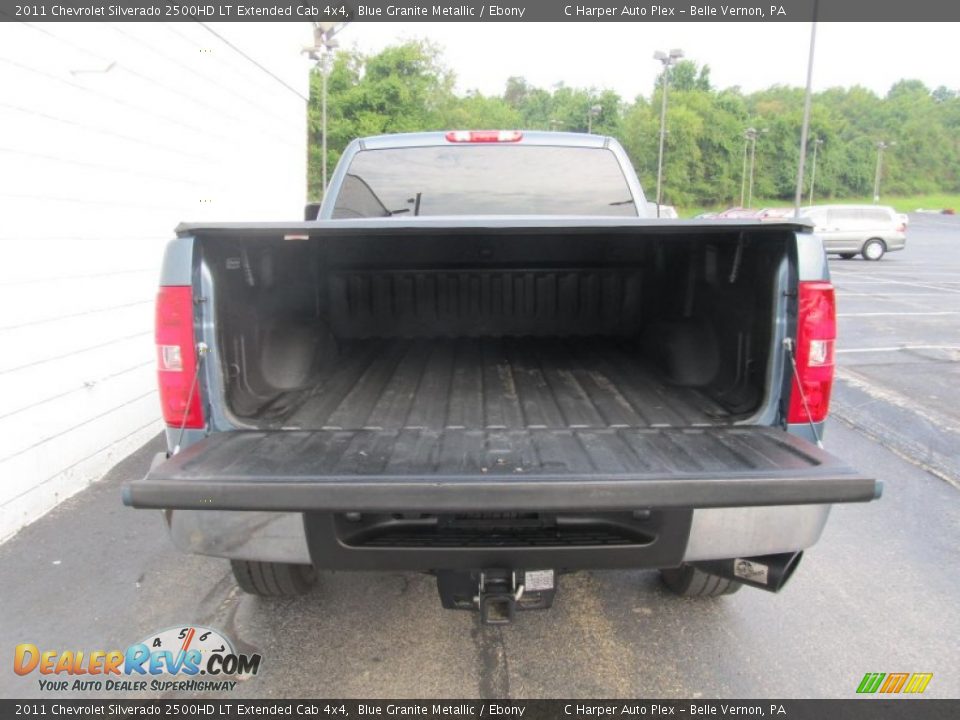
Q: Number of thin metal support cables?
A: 2